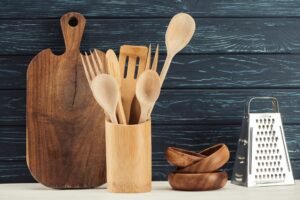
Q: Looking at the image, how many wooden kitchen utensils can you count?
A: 7